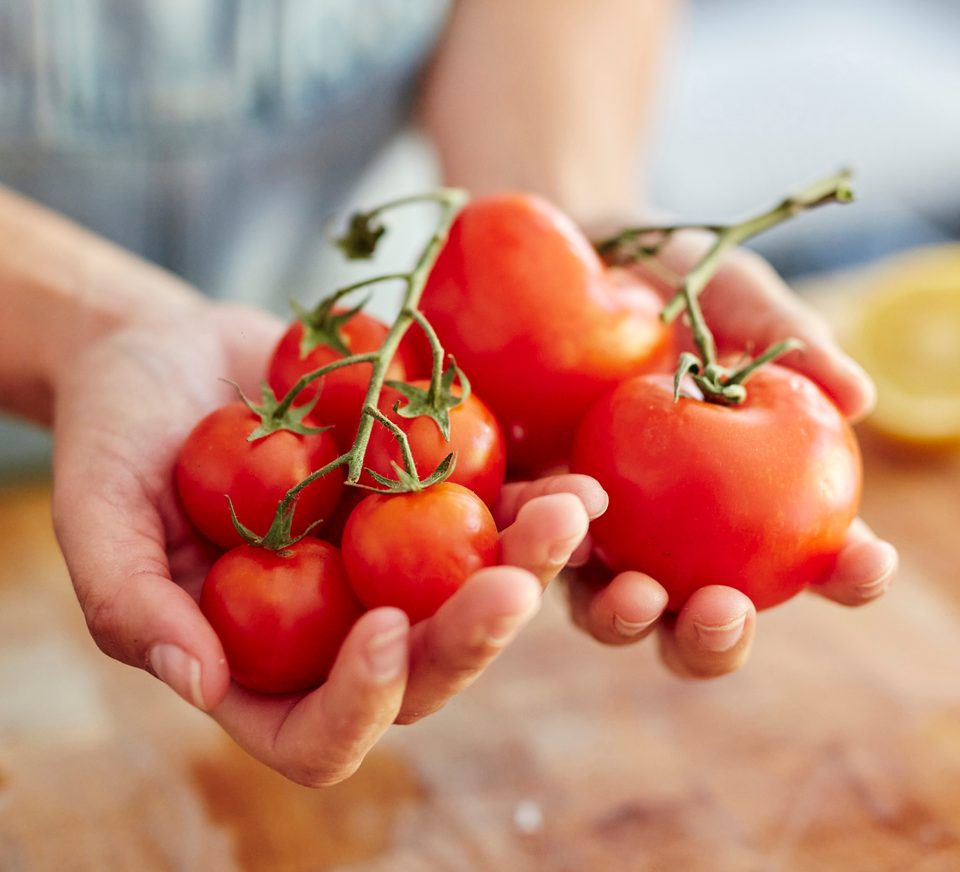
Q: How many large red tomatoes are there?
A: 2